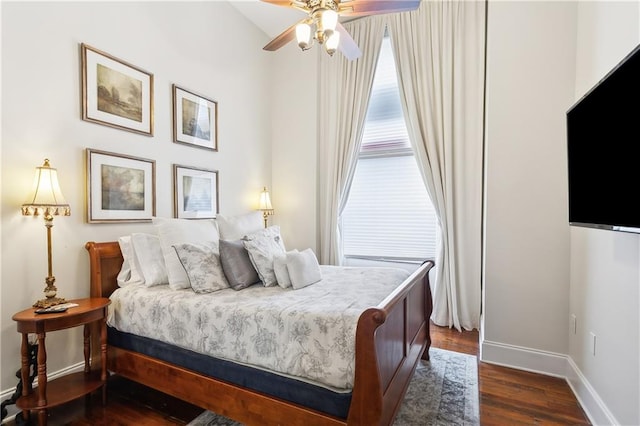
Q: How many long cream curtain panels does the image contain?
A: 2